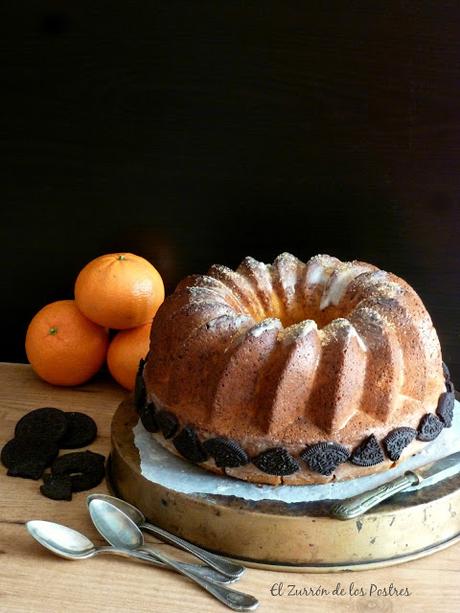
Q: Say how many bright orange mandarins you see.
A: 3